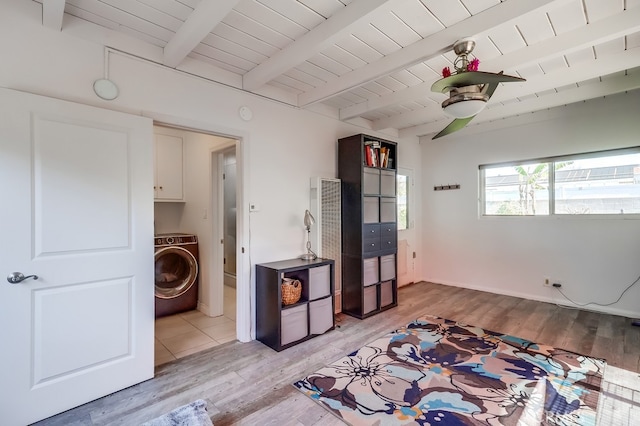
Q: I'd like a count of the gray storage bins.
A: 11